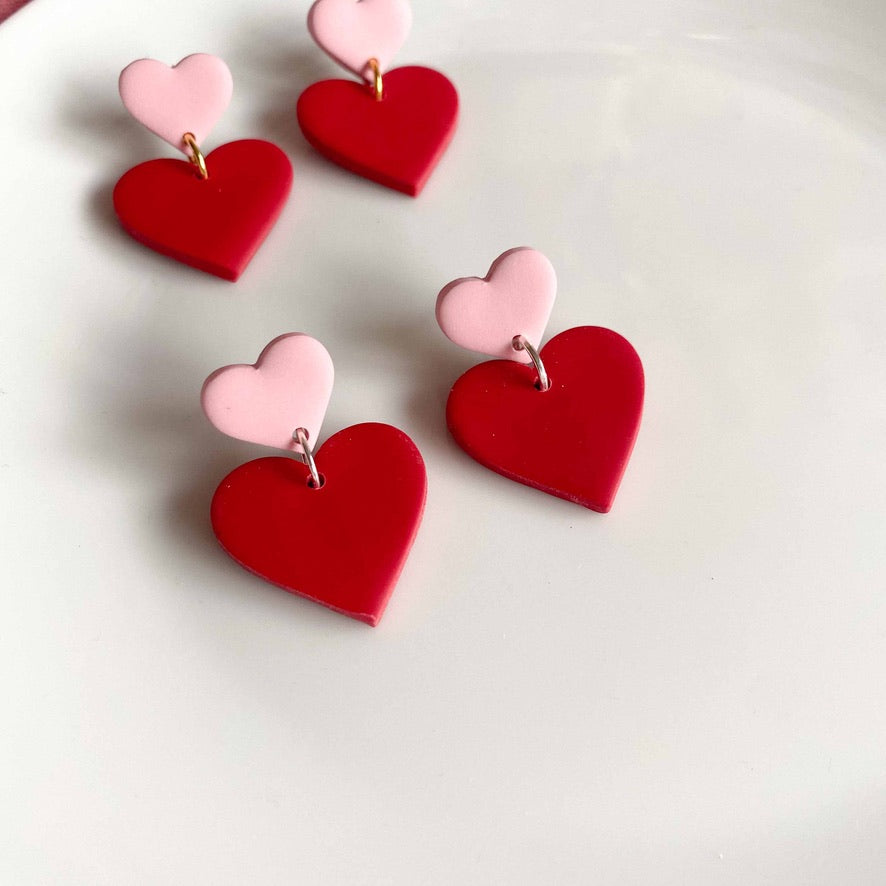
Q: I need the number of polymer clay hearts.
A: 8